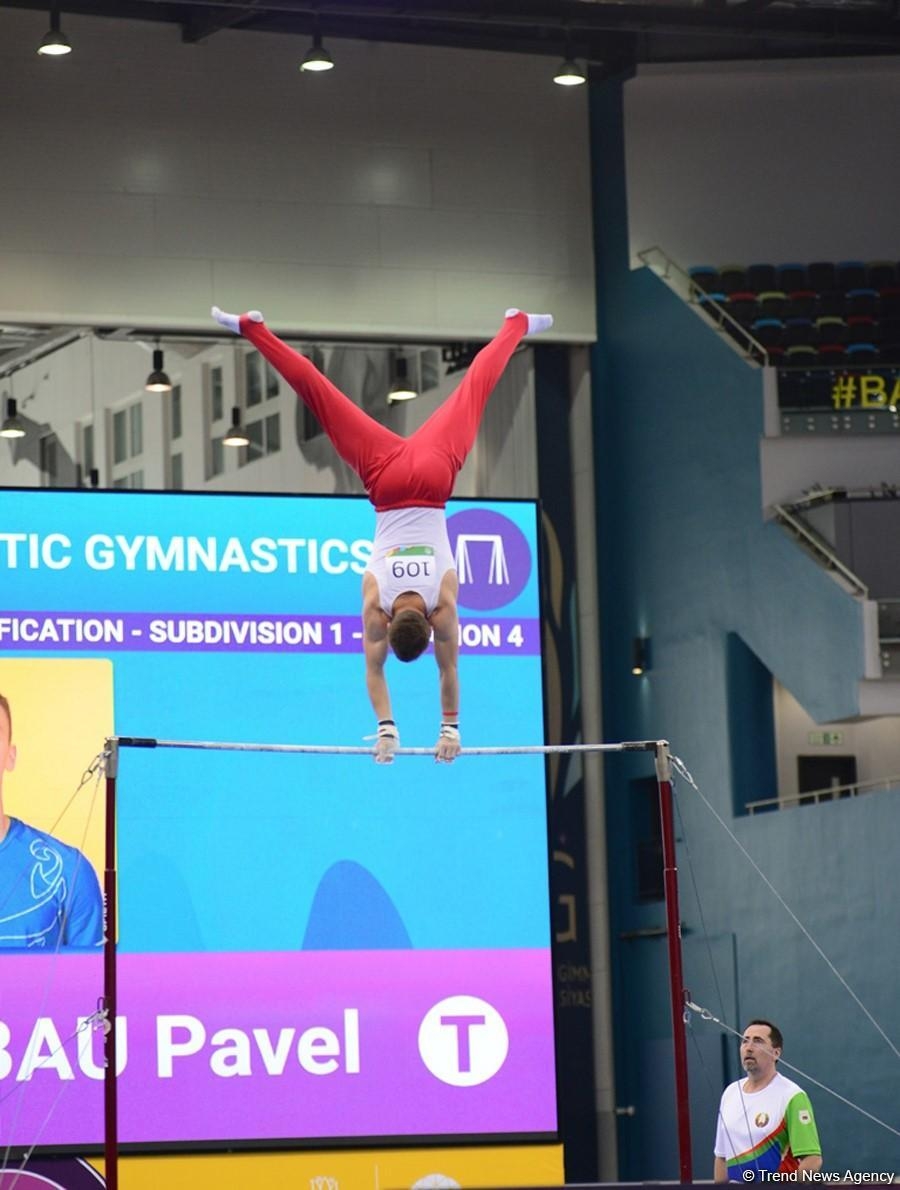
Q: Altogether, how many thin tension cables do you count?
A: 8